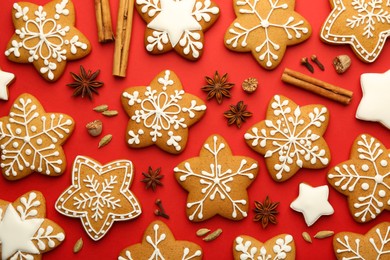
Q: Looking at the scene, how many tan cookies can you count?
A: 14